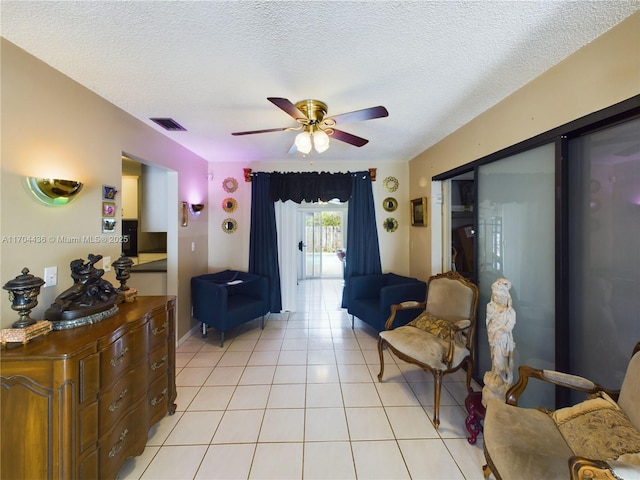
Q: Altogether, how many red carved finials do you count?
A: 2